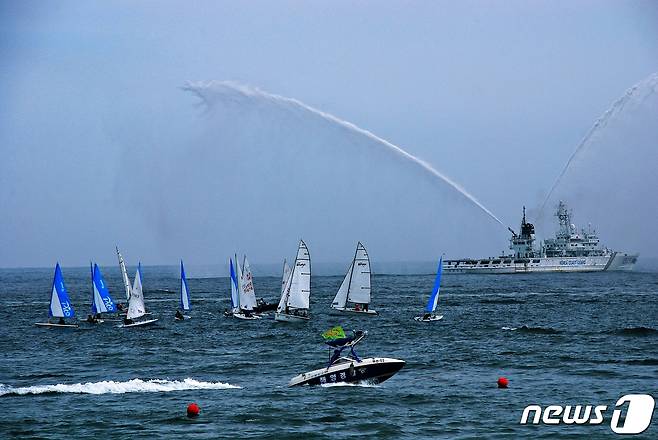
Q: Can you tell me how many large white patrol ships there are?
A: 1